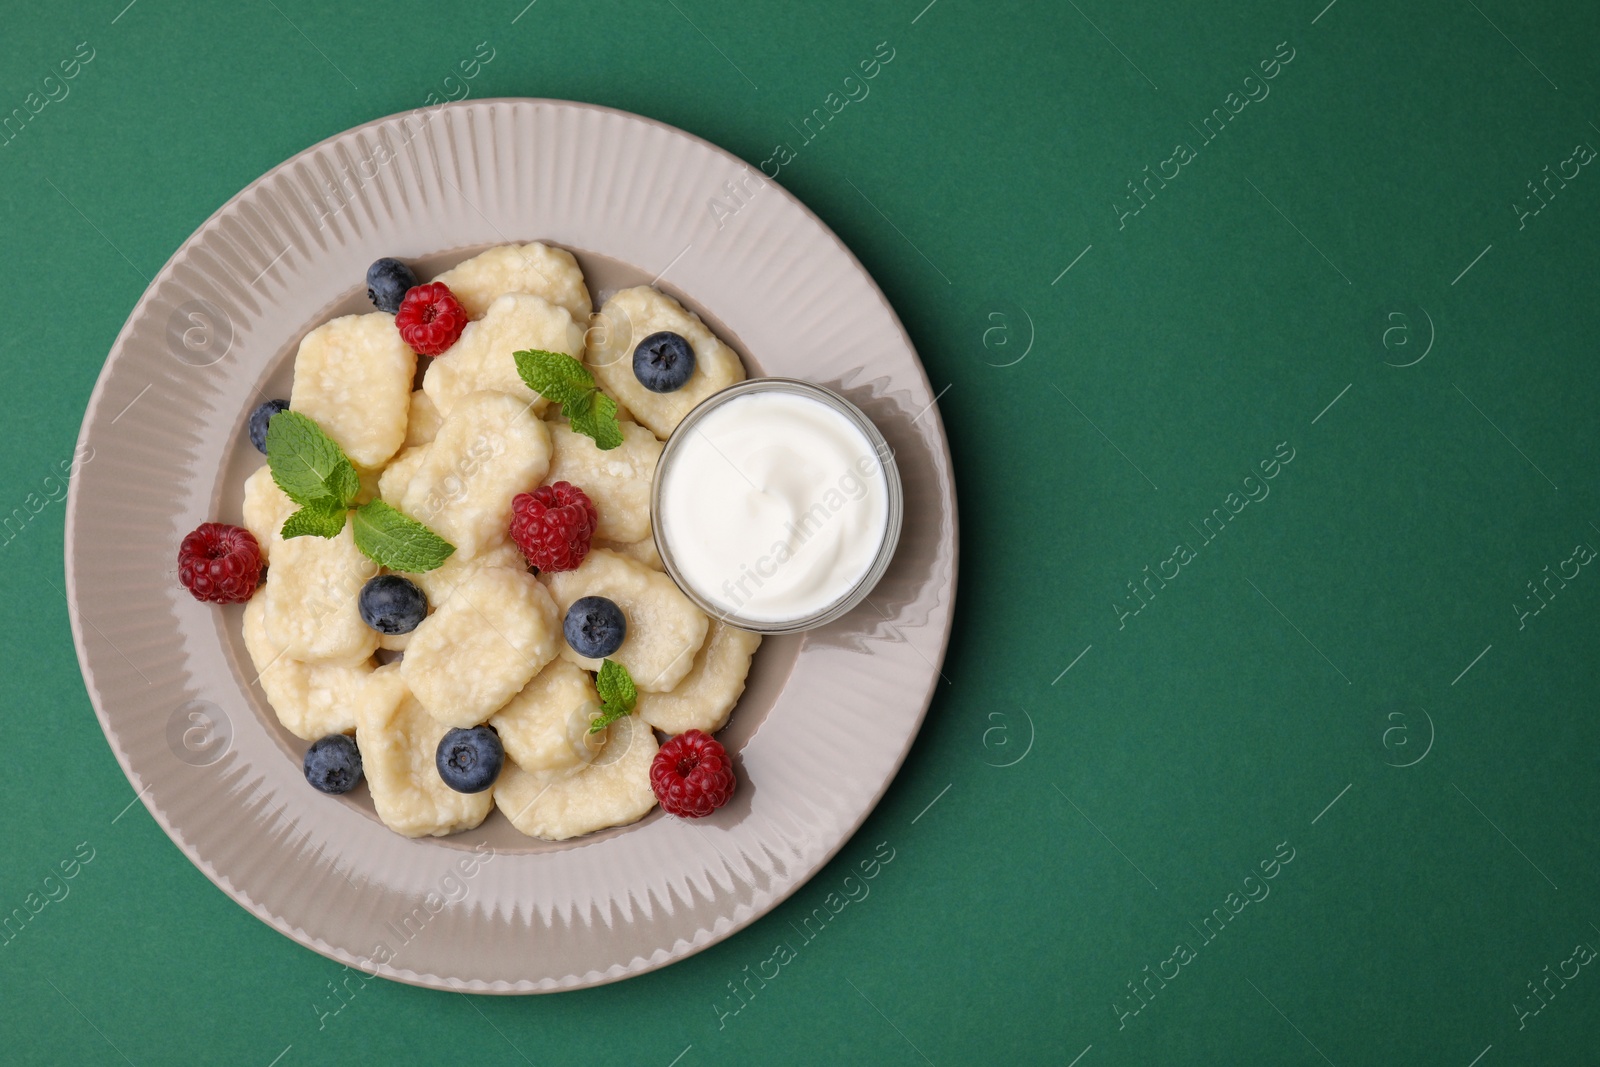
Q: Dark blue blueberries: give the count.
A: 7